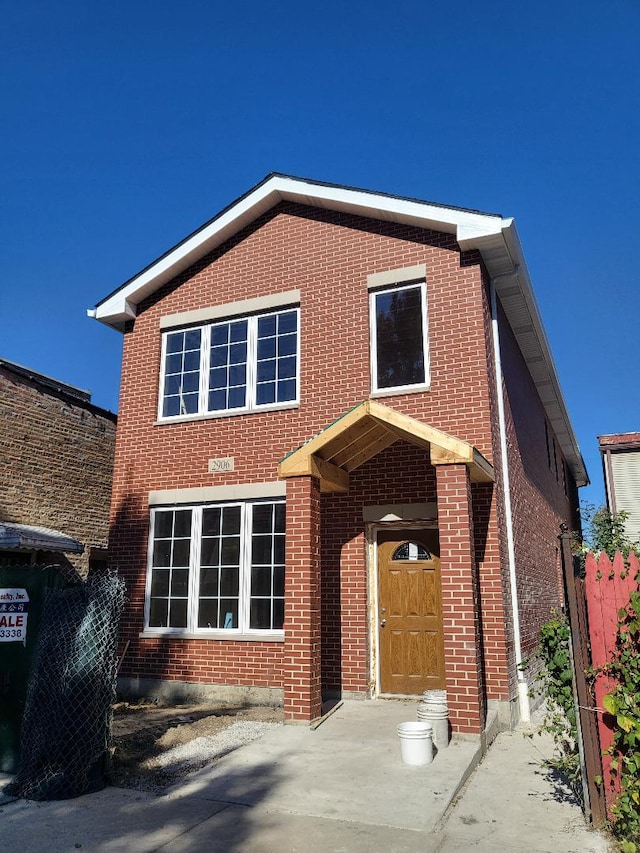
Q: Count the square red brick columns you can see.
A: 2